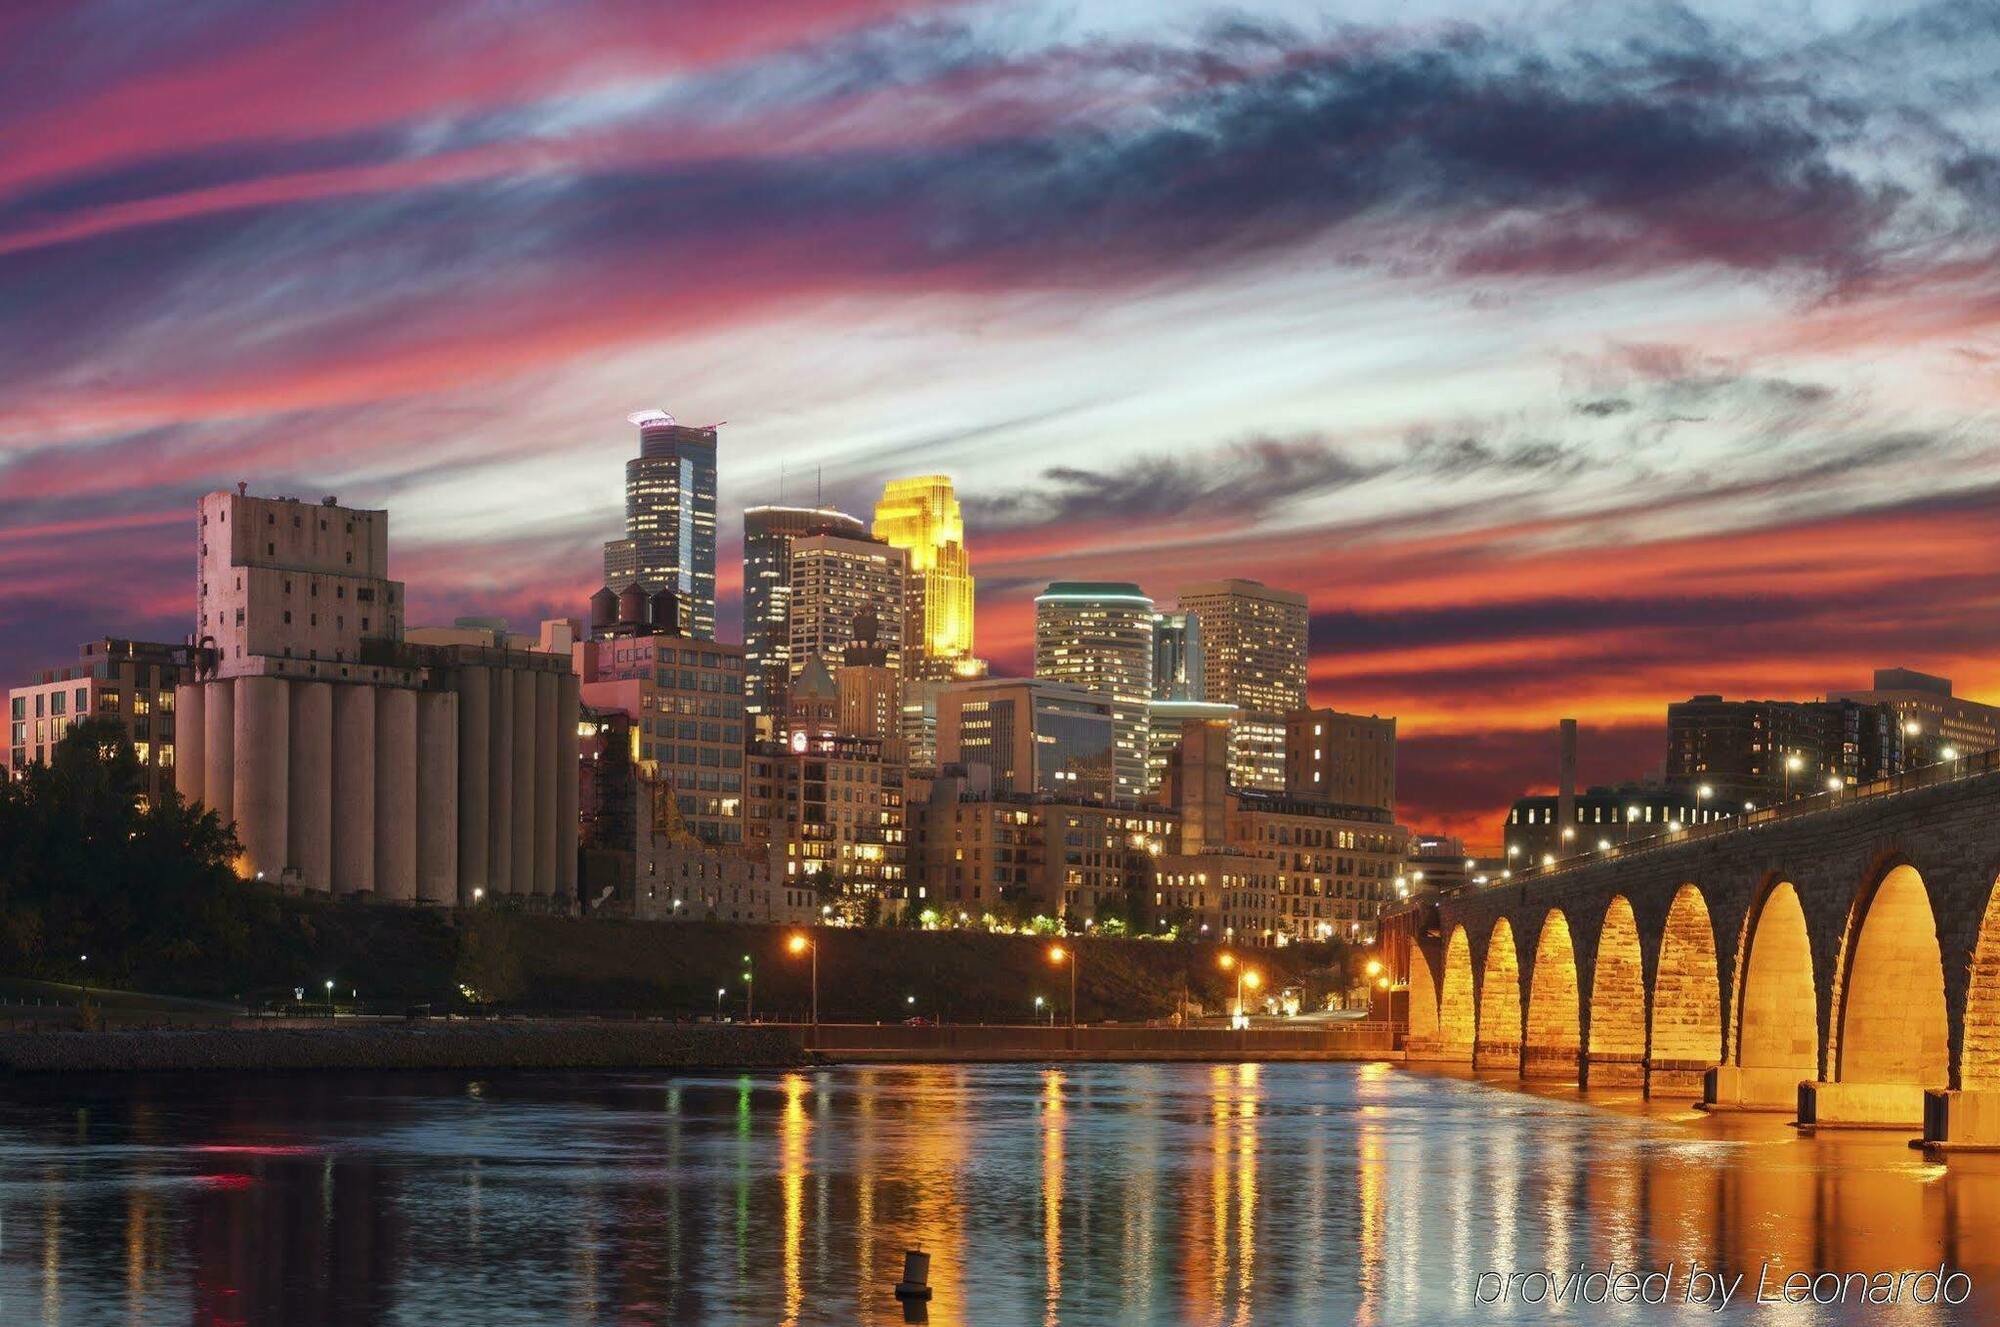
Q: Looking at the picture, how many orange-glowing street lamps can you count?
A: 6